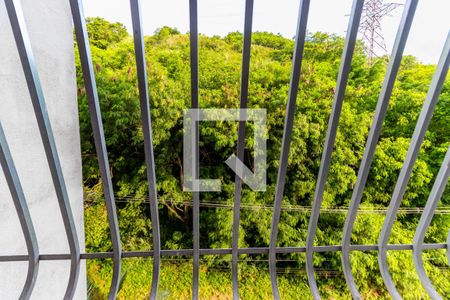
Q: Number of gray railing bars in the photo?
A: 11